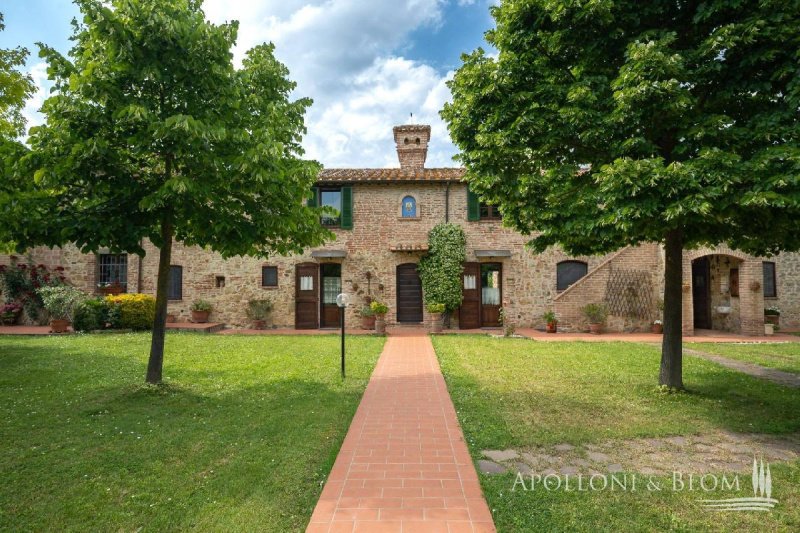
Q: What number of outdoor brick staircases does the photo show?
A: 1